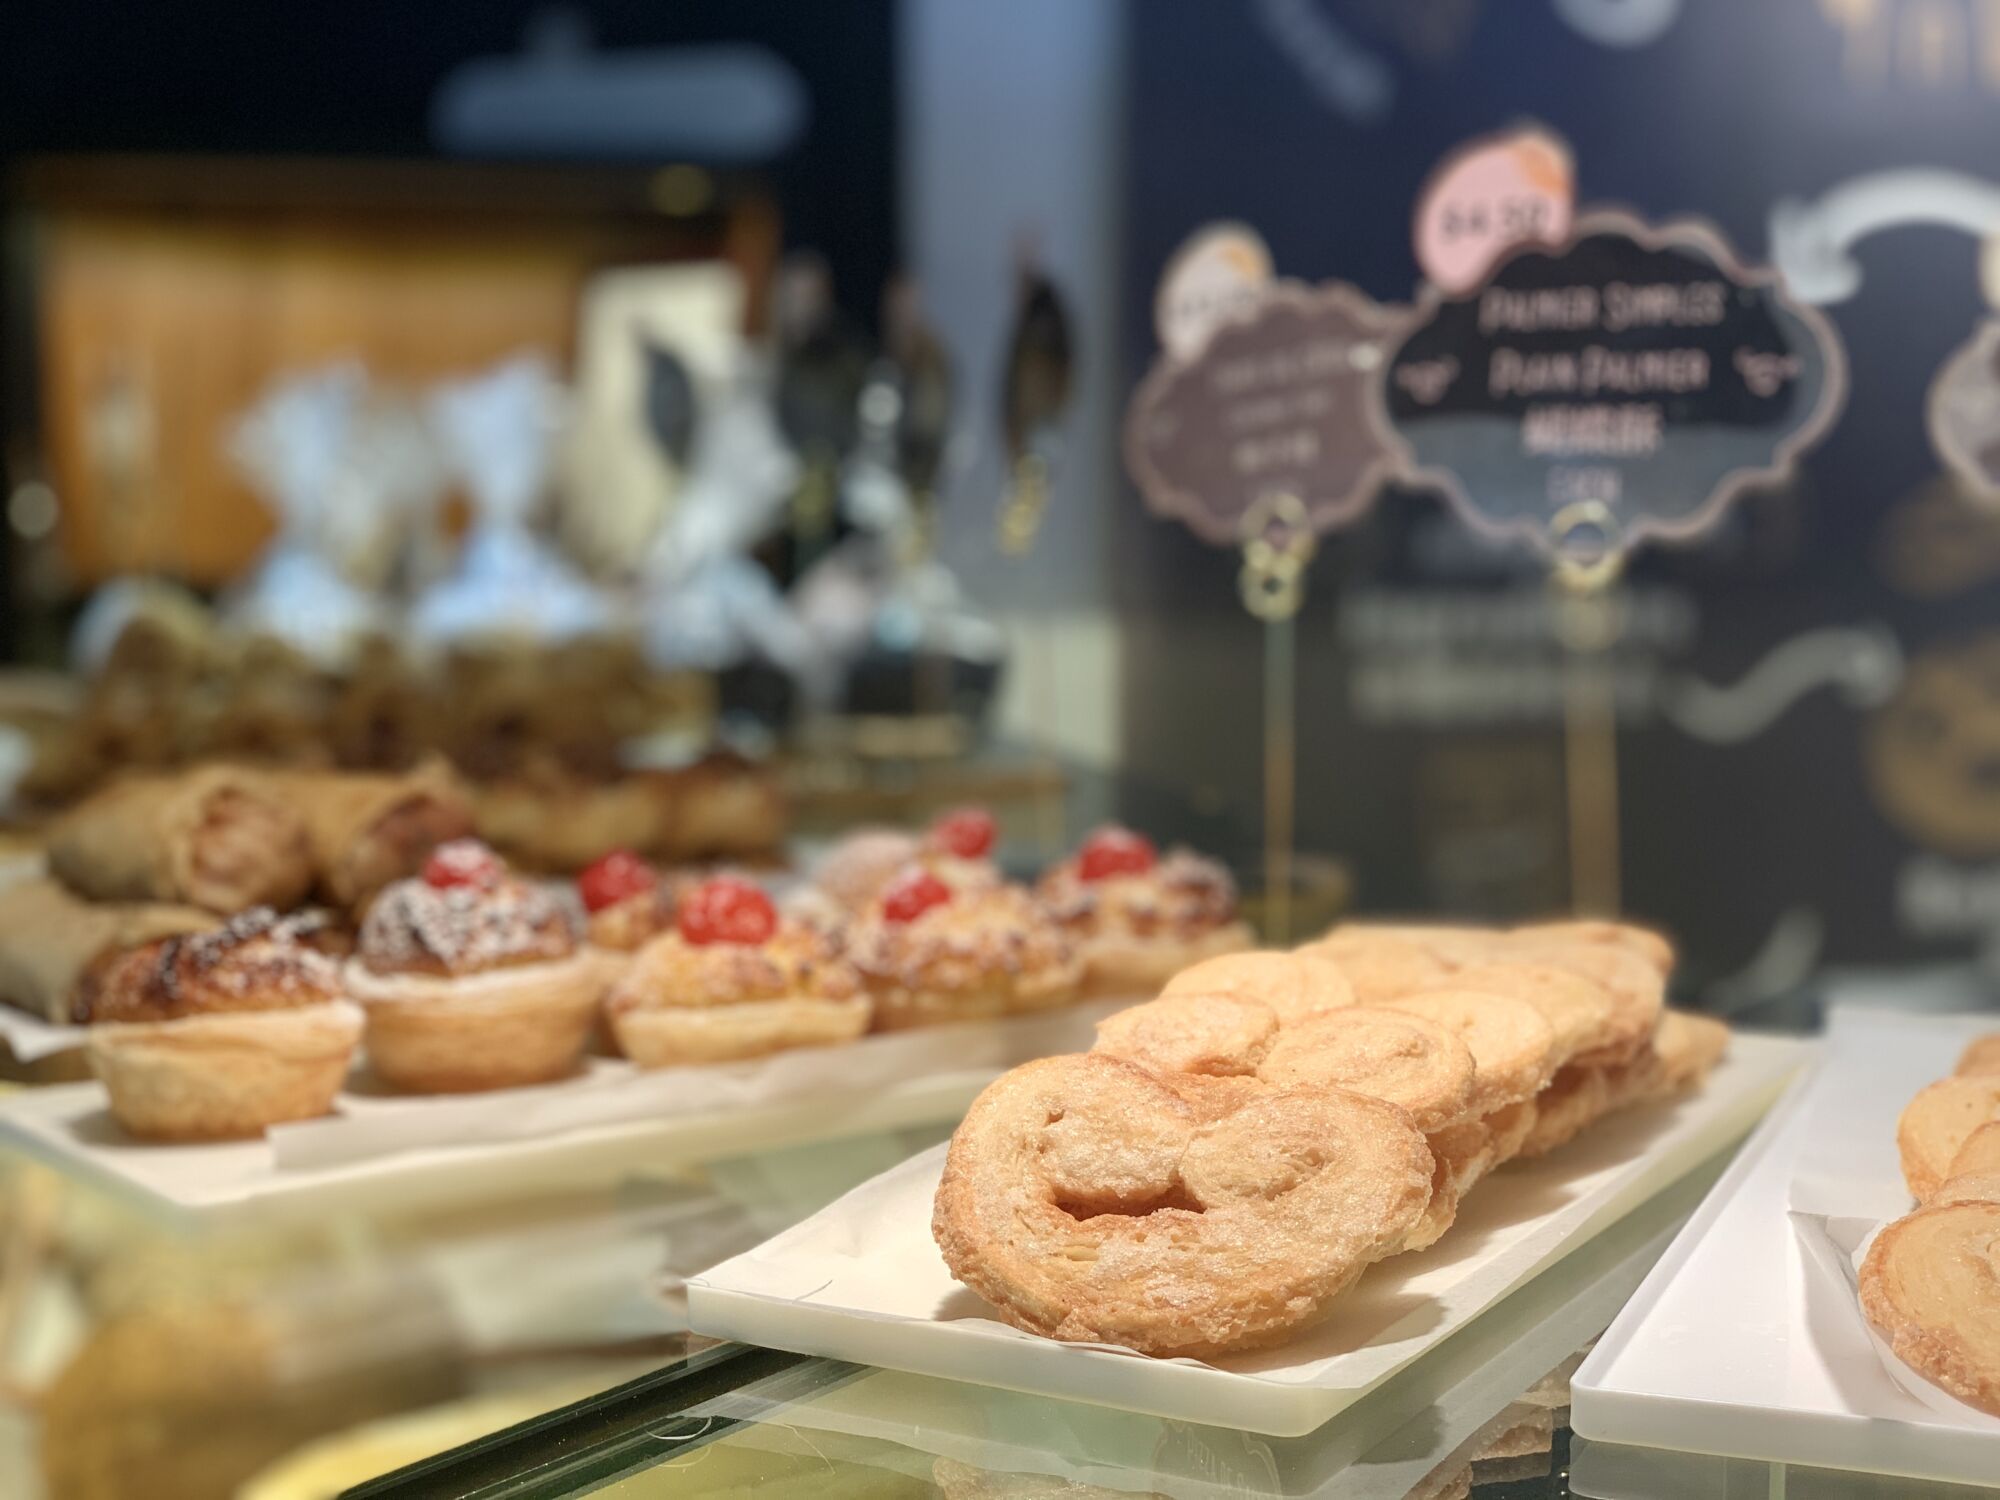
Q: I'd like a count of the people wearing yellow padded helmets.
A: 0